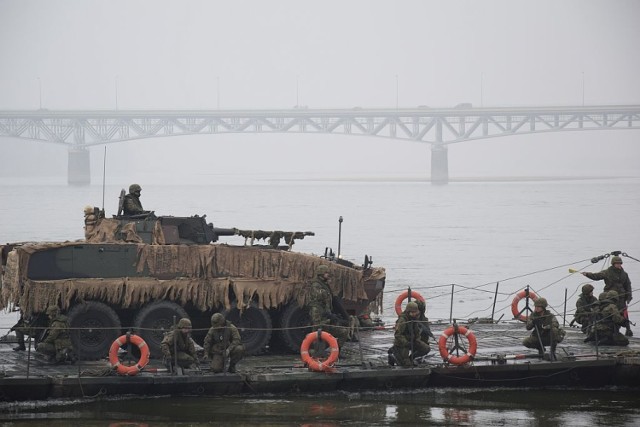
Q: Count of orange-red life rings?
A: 5